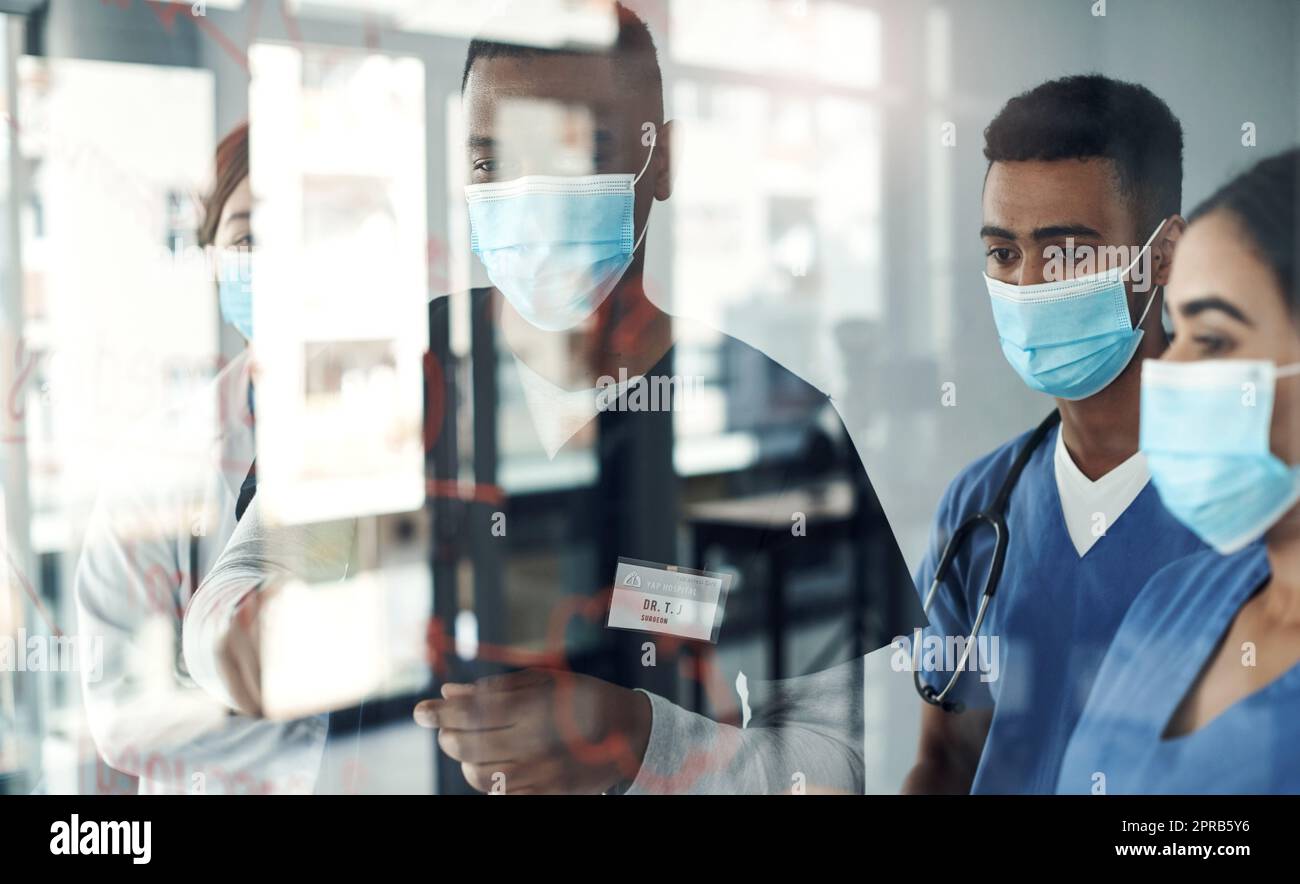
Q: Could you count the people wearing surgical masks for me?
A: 4